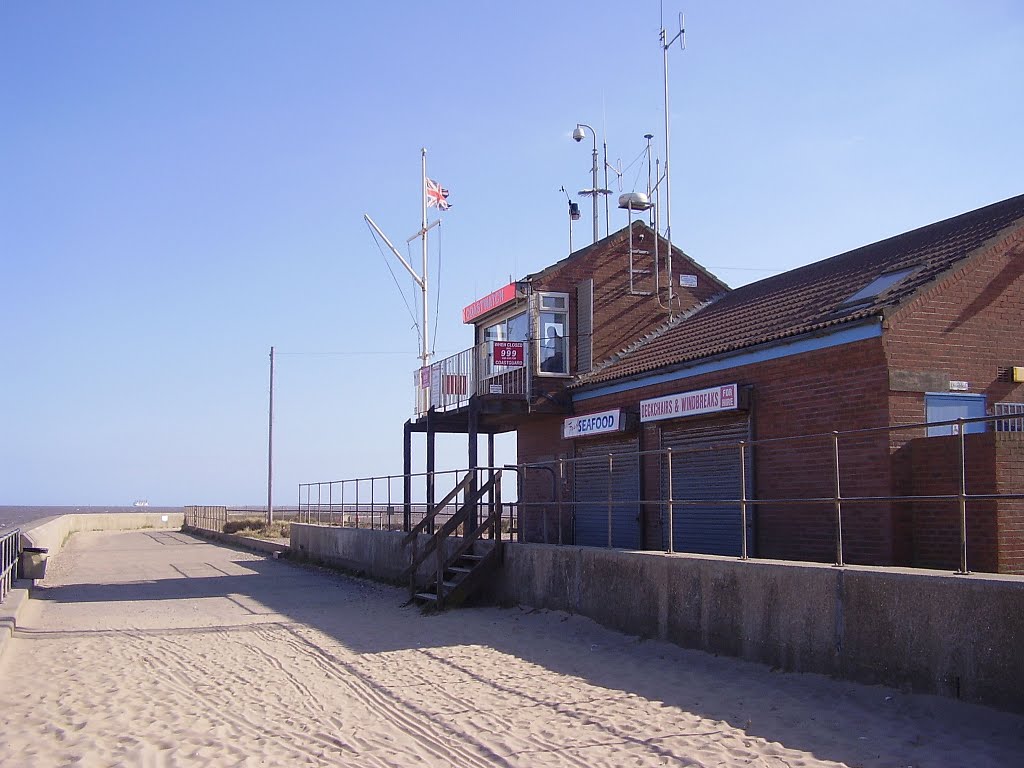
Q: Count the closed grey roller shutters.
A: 2